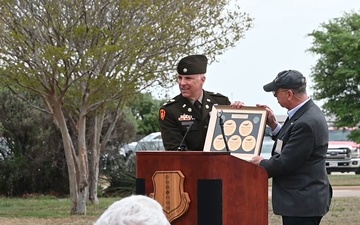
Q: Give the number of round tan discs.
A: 5